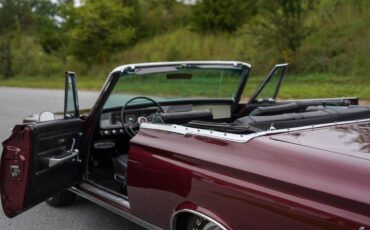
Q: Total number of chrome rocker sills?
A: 1